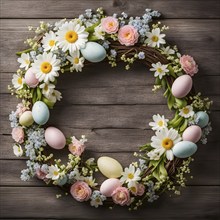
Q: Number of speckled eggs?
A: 1